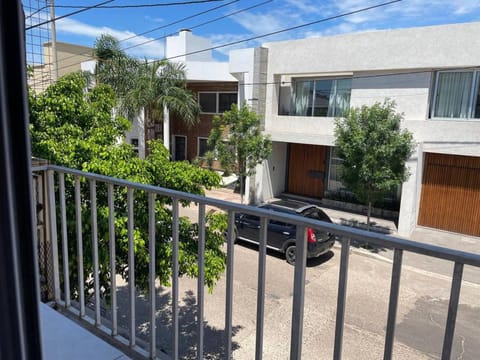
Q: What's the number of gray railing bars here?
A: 15